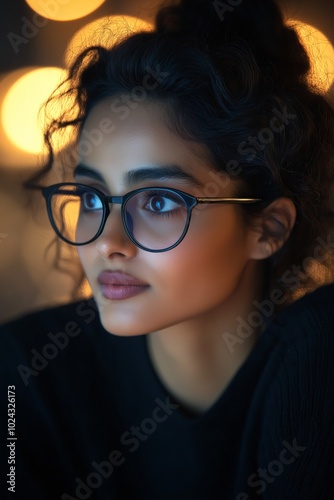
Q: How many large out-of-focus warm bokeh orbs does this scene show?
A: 4